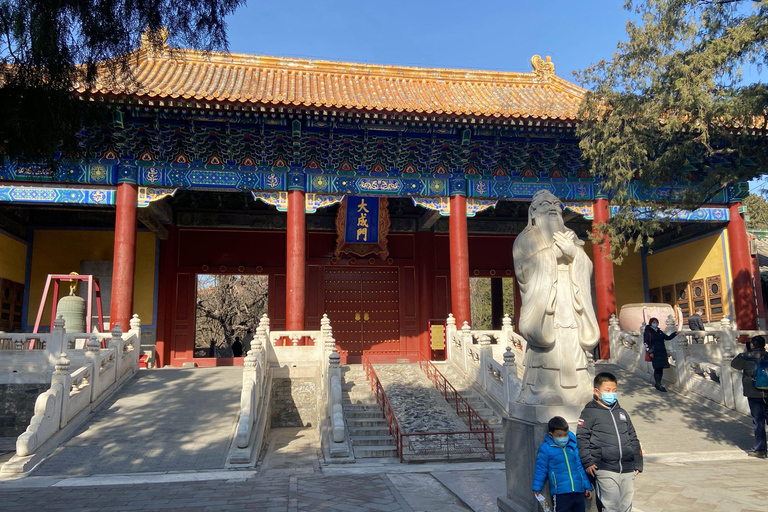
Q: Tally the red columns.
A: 5